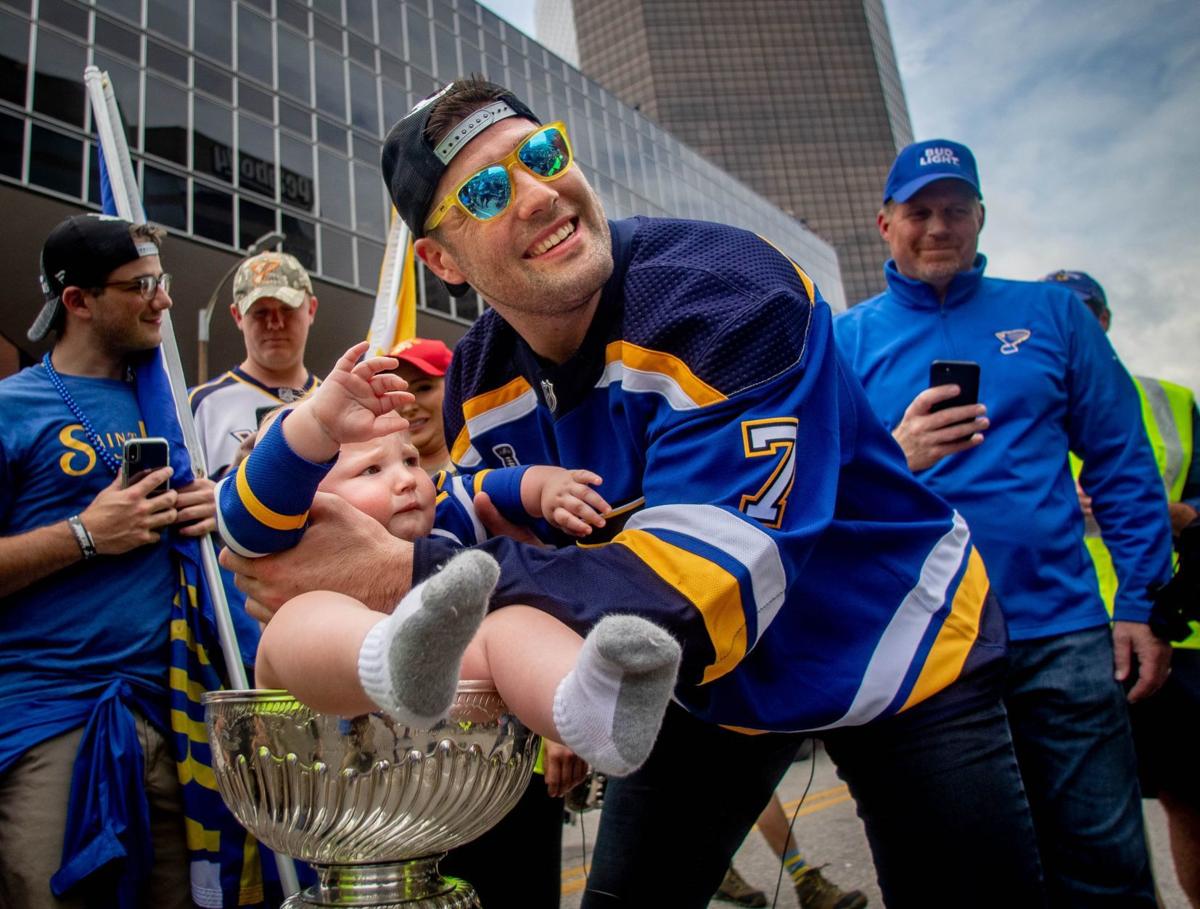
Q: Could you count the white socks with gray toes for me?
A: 2